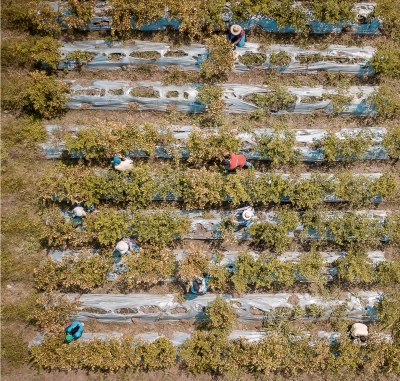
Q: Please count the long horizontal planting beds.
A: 9